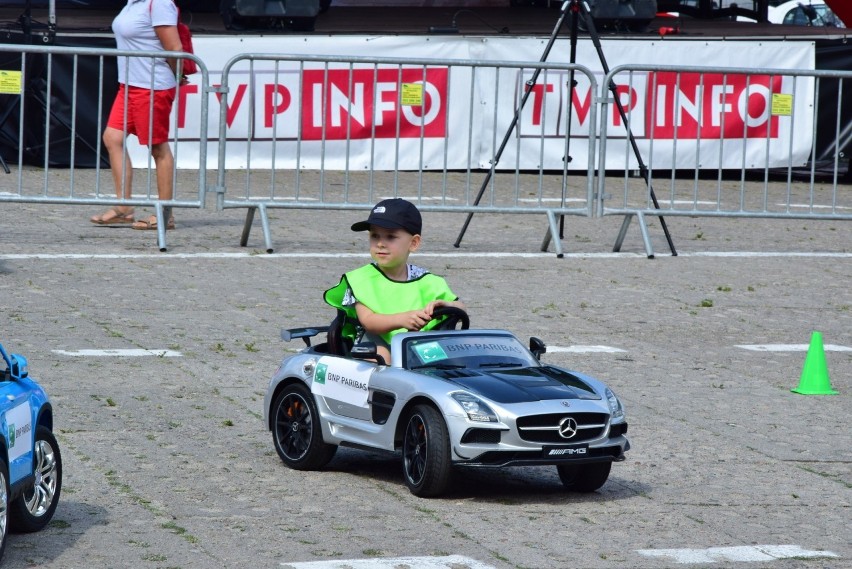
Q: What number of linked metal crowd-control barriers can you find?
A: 3